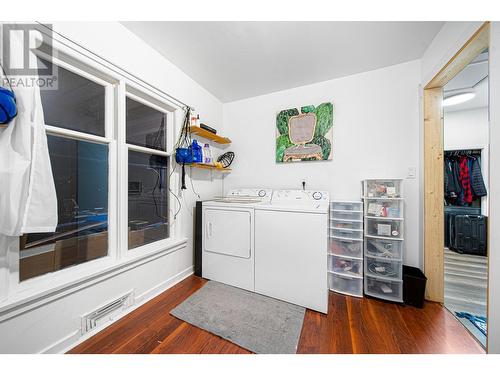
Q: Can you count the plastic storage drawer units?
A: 2